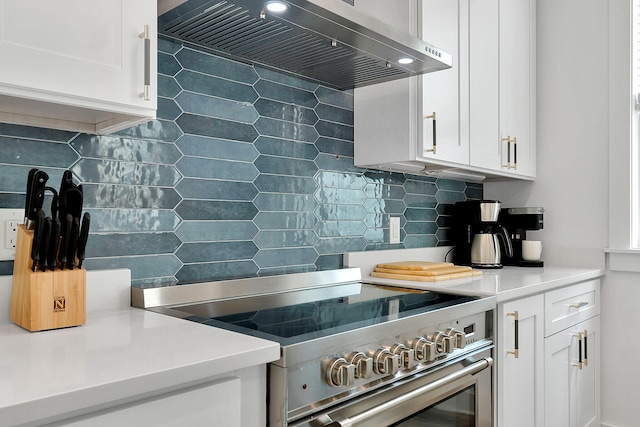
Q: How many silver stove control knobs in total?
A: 7